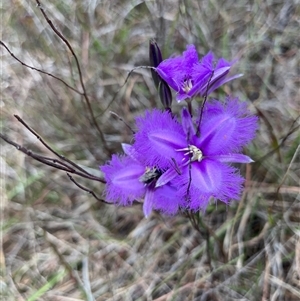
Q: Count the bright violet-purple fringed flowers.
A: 3